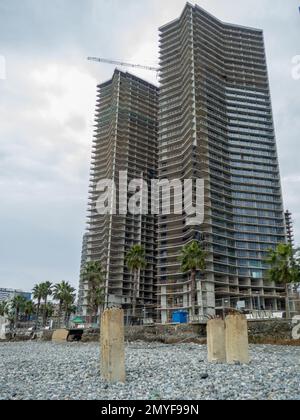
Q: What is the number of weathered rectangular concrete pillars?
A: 3